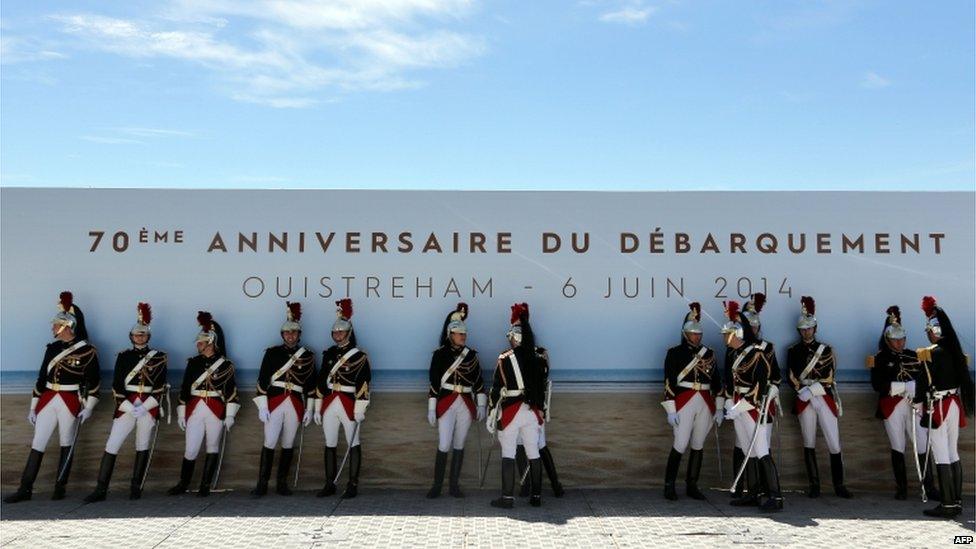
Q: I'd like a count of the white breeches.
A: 14